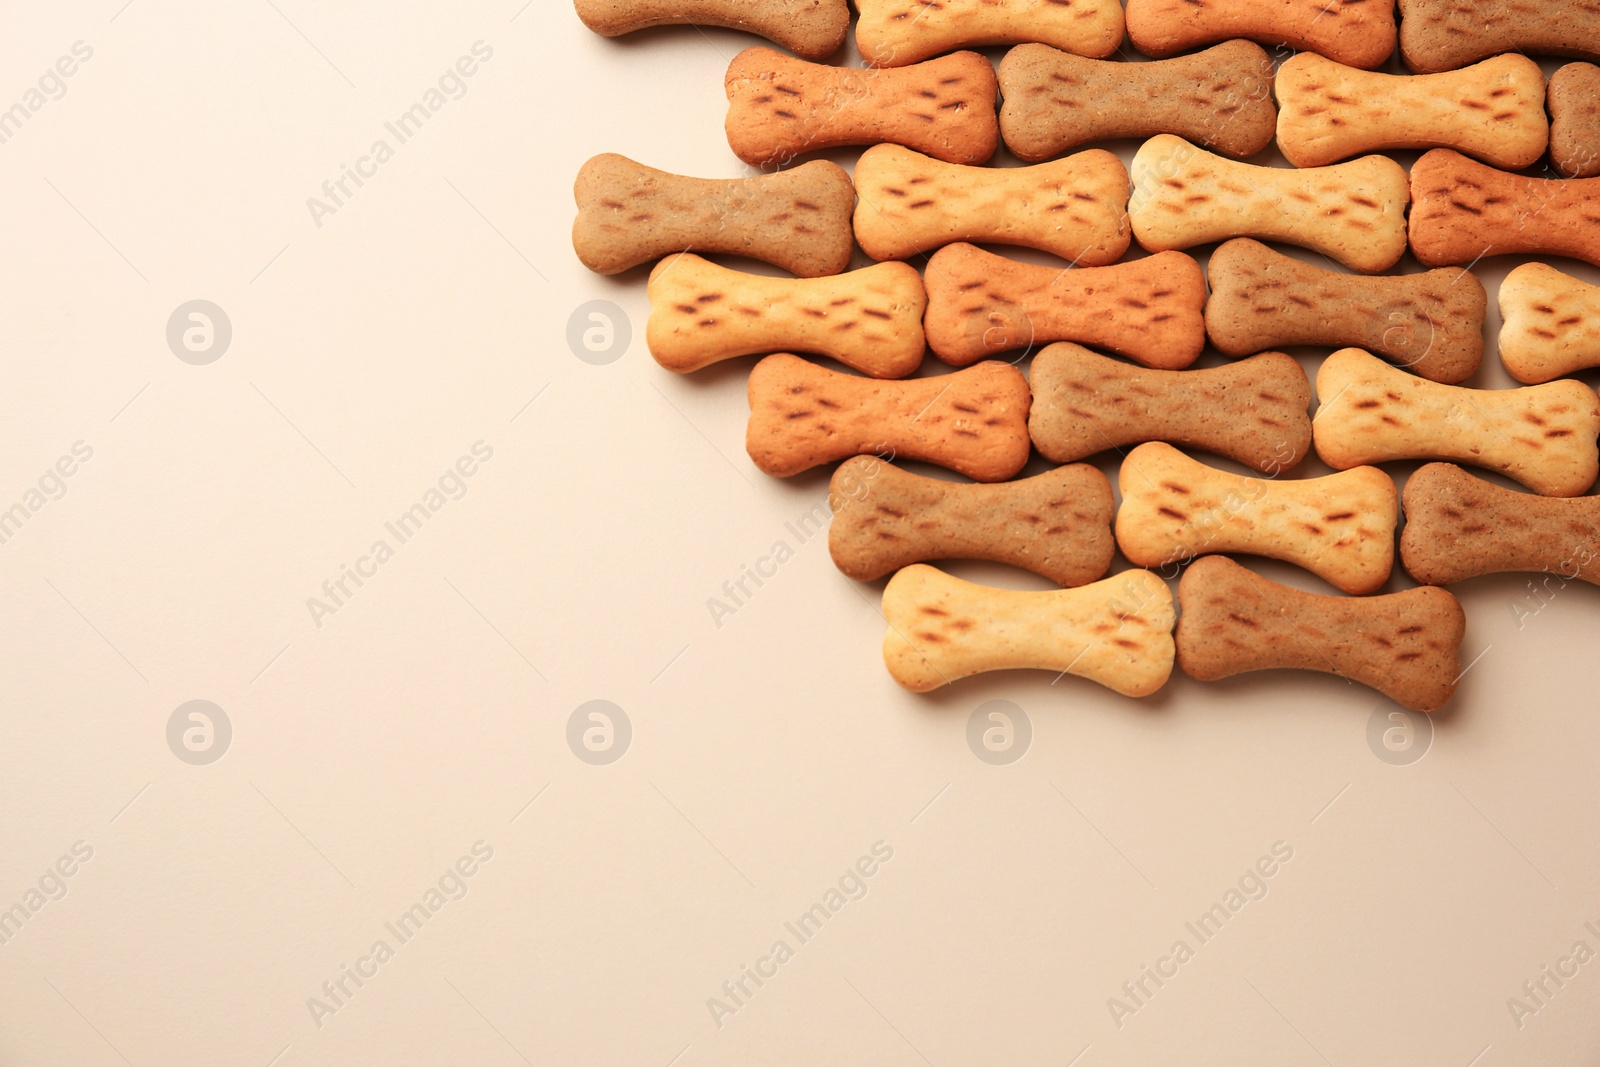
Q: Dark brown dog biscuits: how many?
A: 10